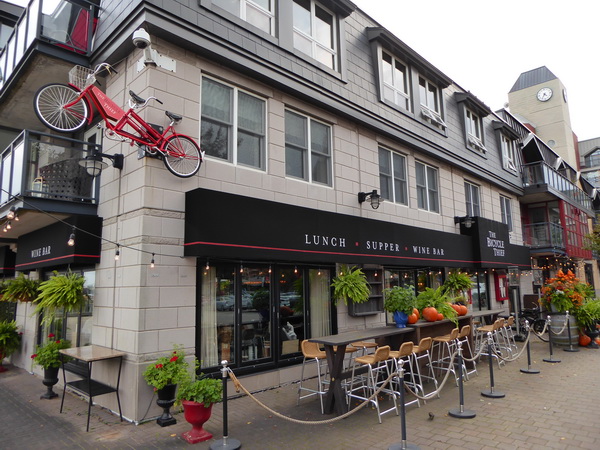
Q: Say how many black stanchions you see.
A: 7